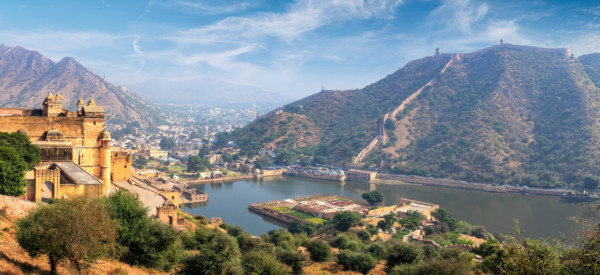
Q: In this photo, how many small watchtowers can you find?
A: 3